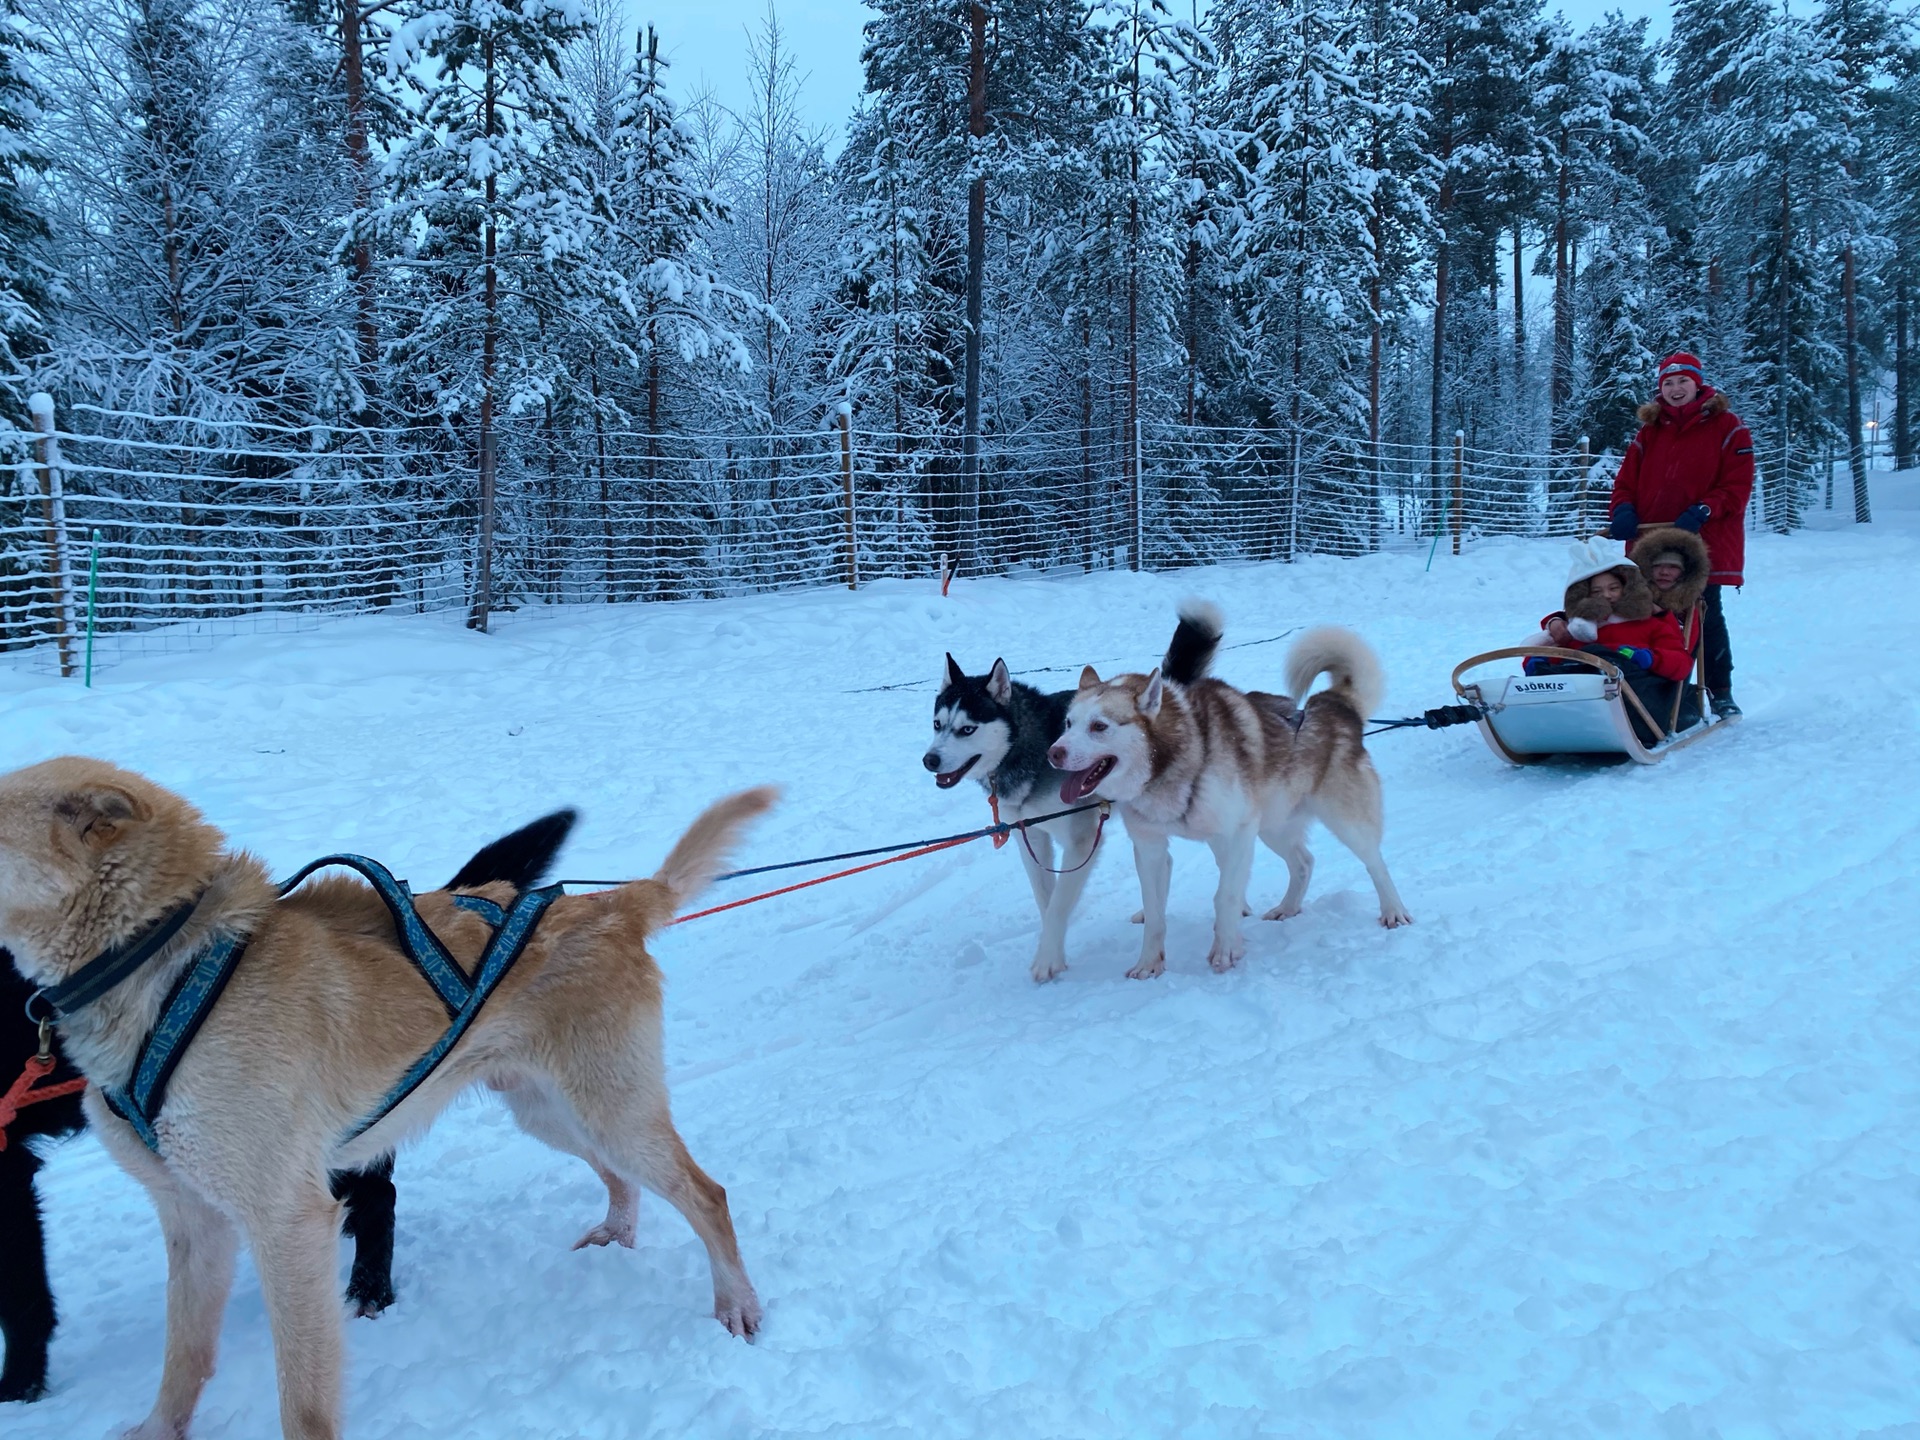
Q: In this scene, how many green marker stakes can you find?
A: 2